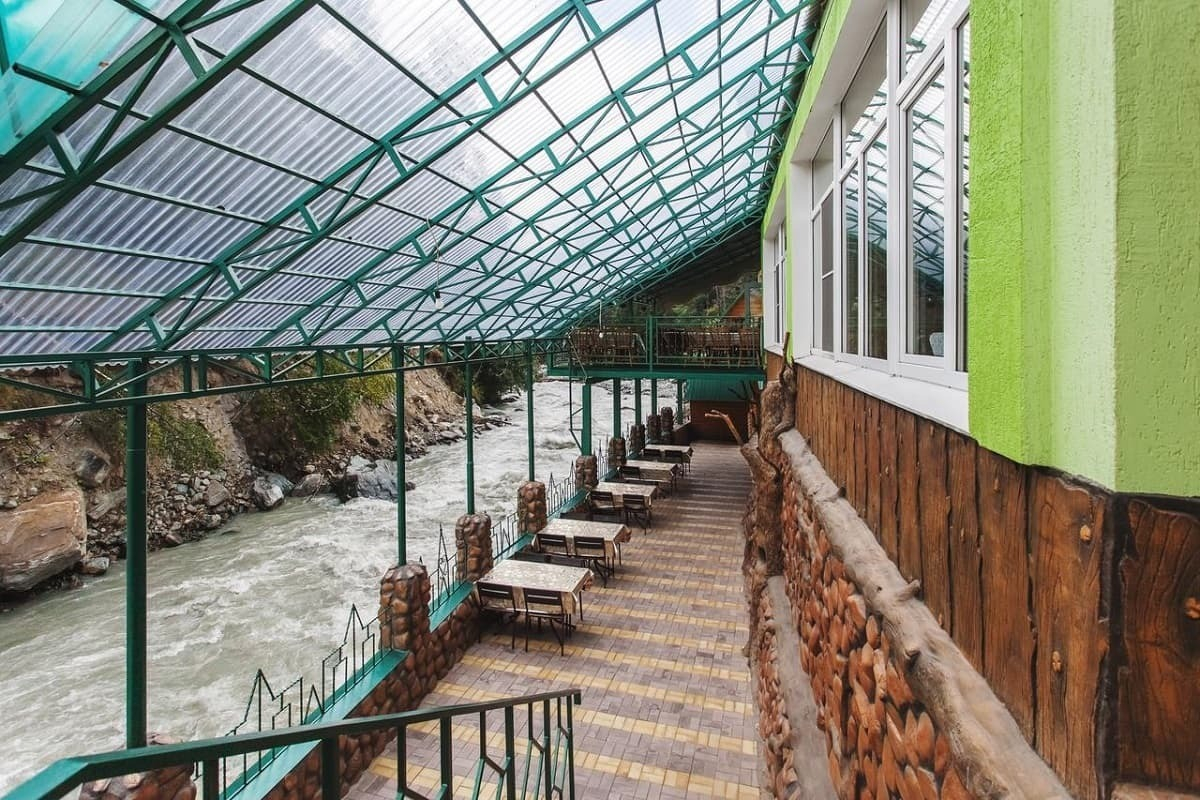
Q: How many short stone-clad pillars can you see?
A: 9